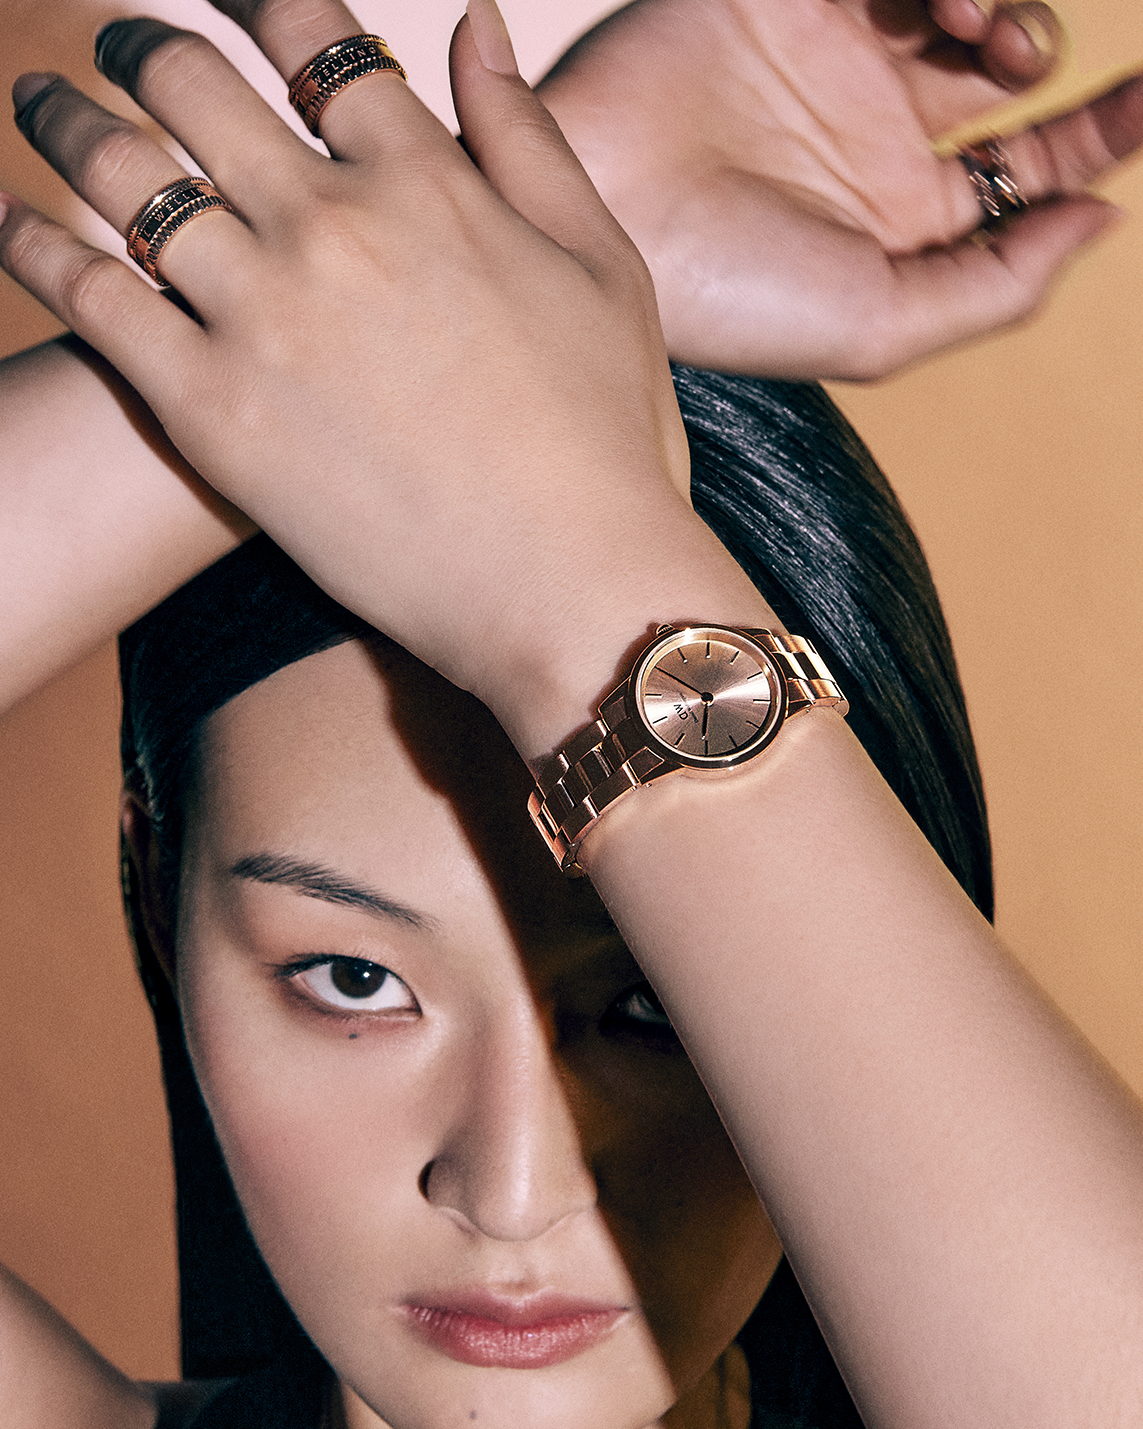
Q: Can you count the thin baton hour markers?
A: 11